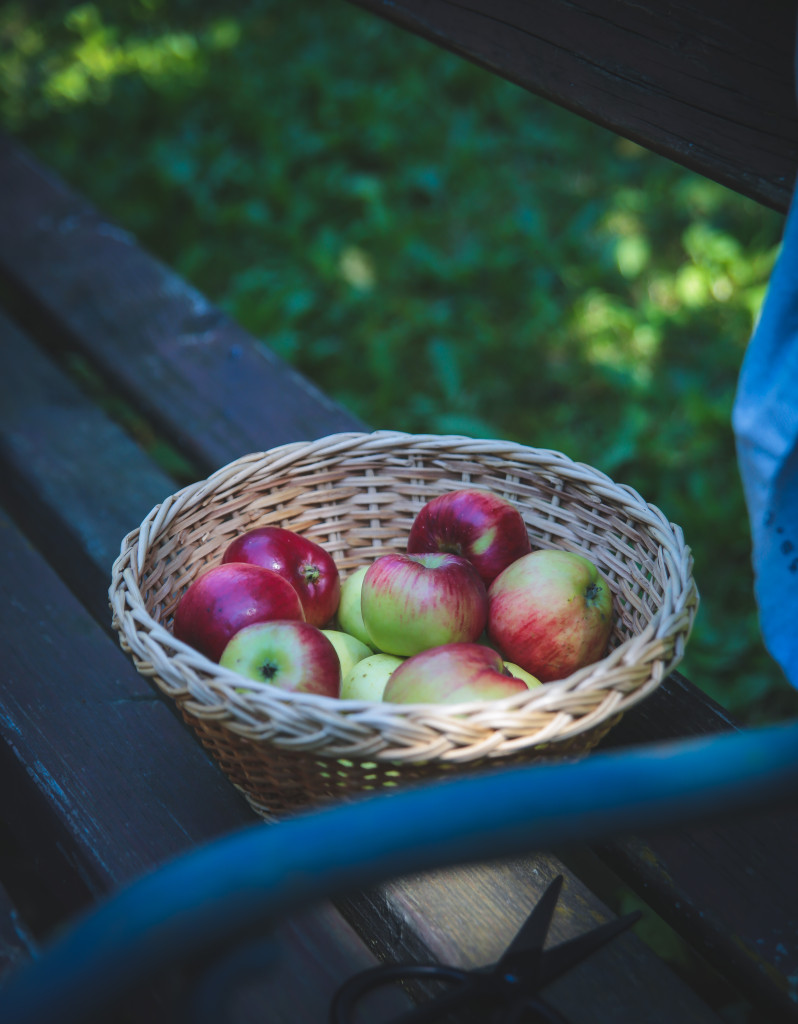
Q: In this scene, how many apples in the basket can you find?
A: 11